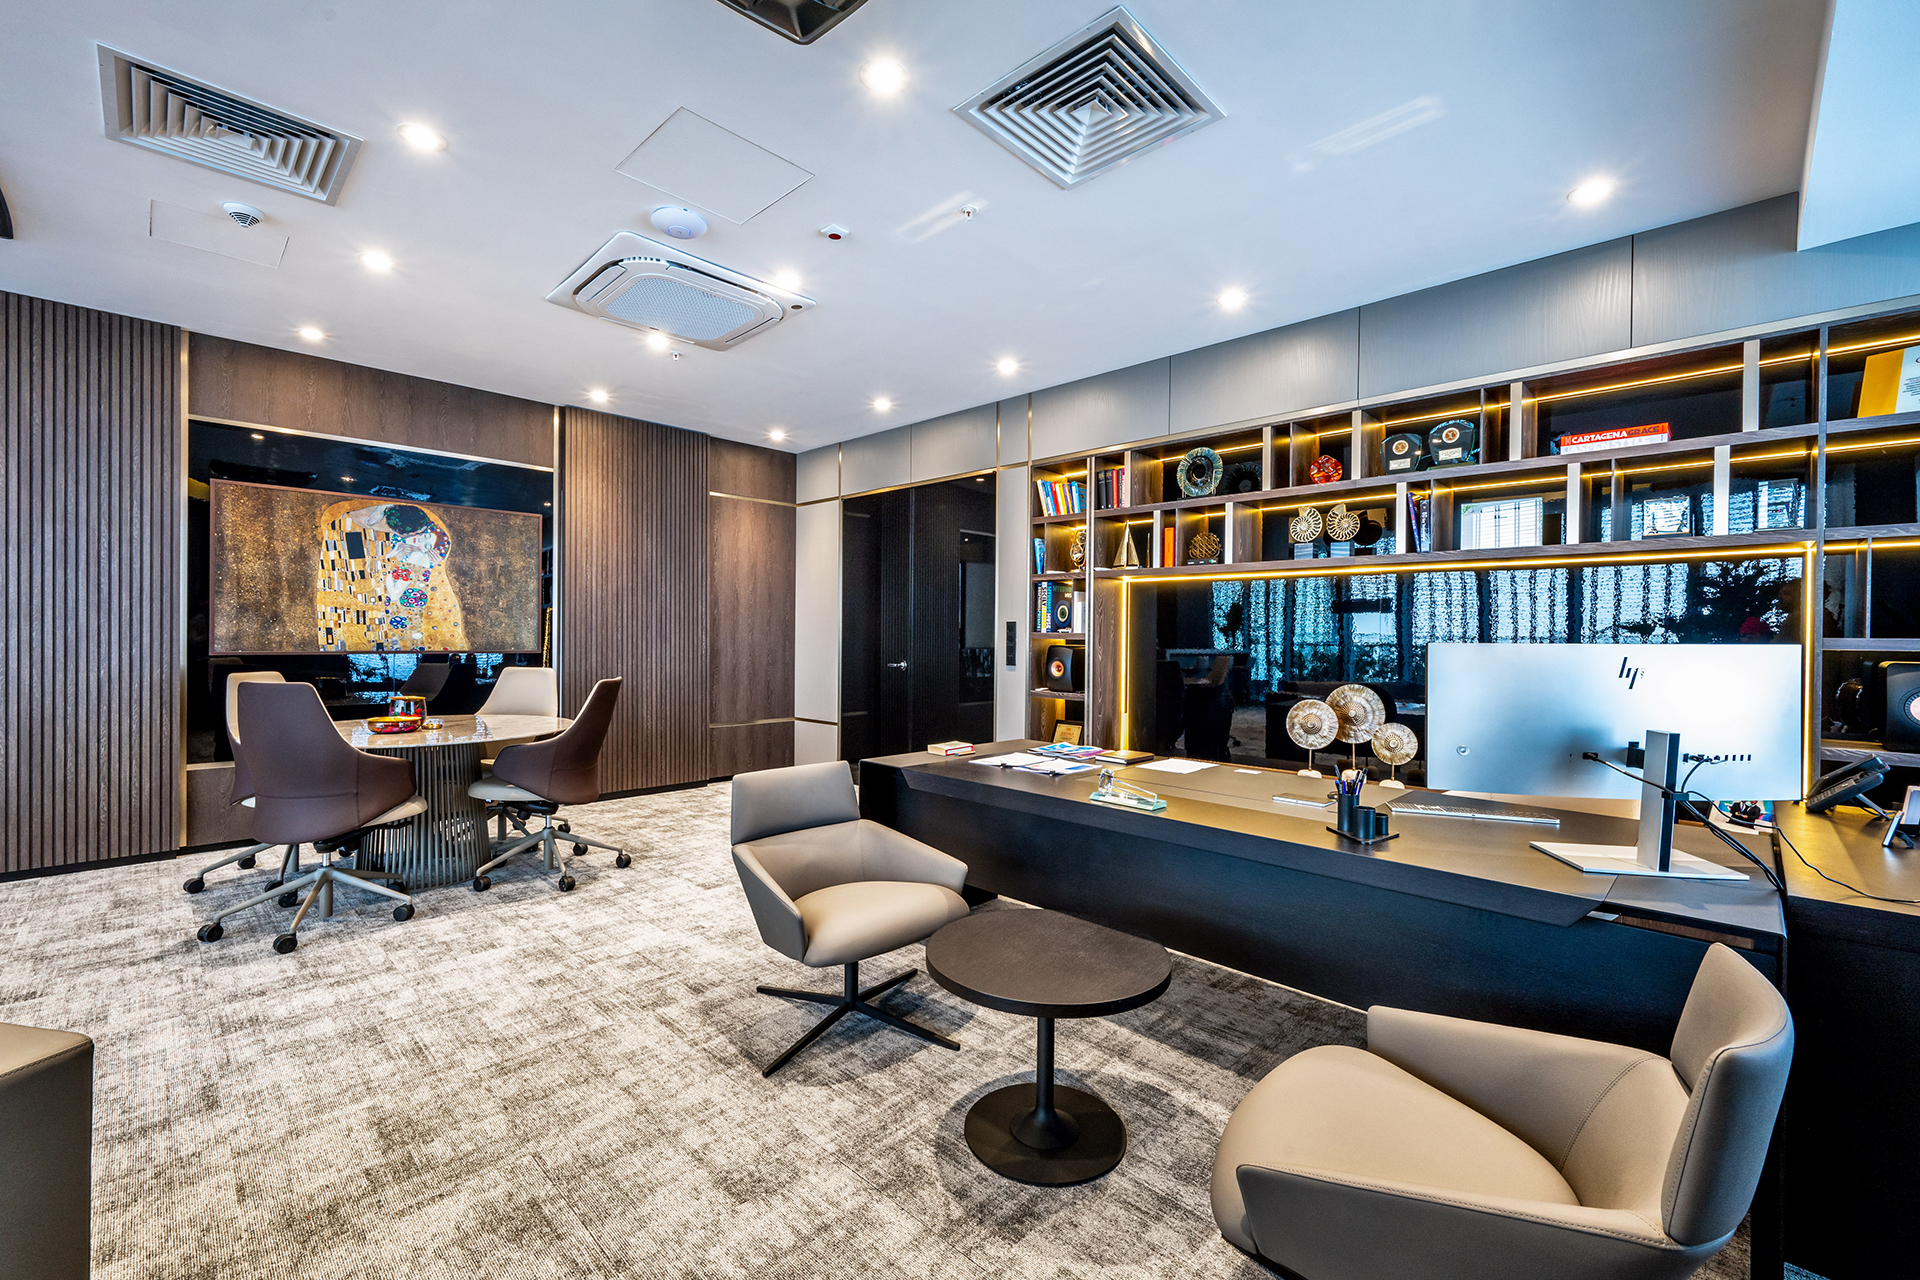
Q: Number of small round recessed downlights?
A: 12